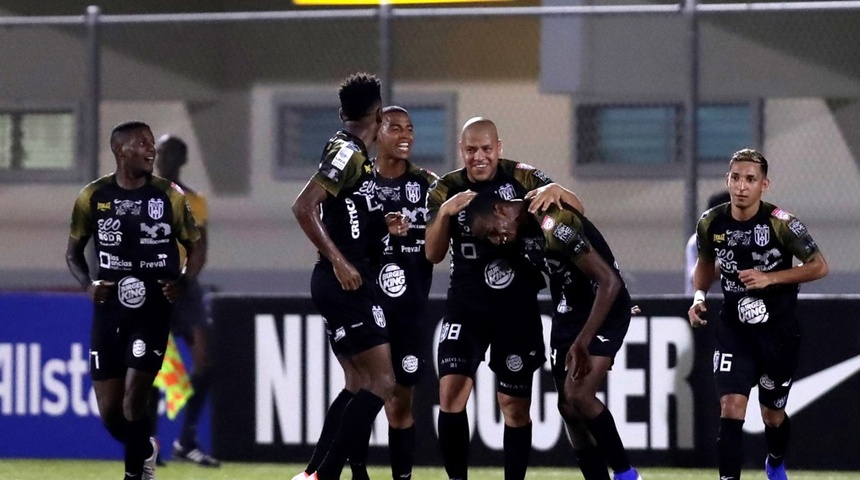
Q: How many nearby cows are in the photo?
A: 0